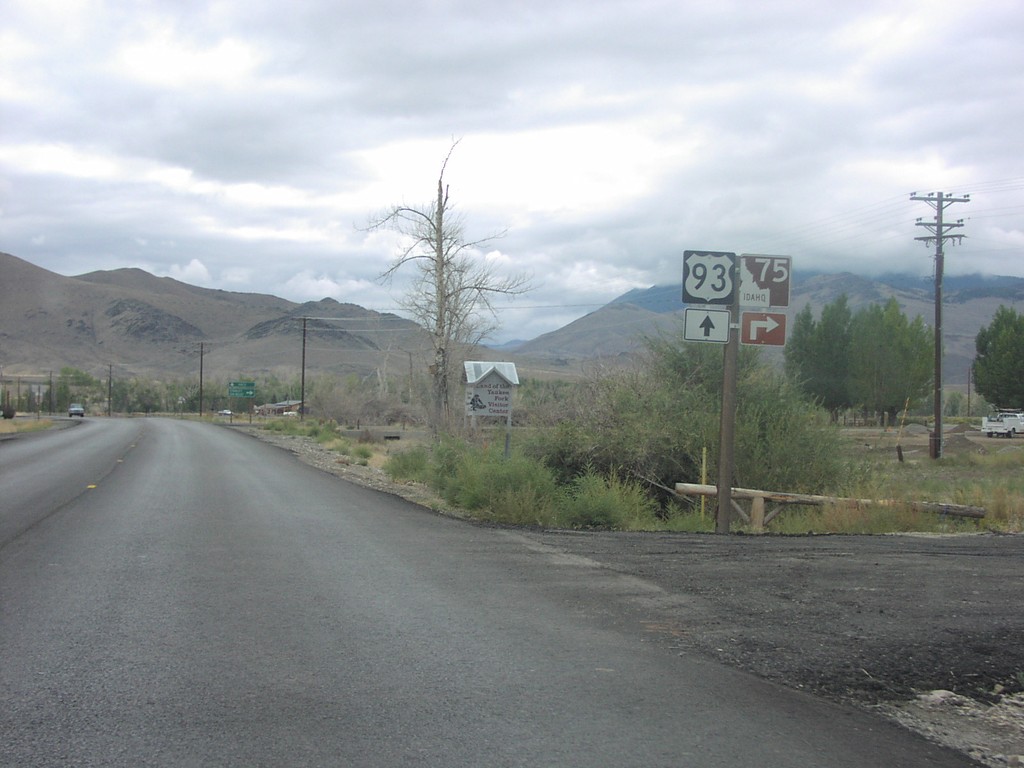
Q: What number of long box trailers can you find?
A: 0